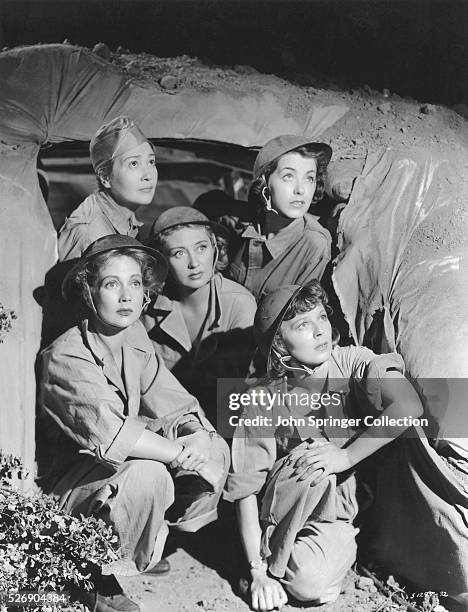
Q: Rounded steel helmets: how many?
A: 4